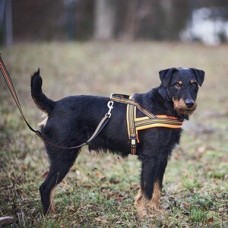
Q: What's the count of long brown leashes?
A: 1